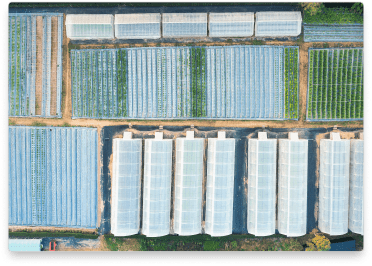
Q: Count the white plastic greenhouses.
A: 13